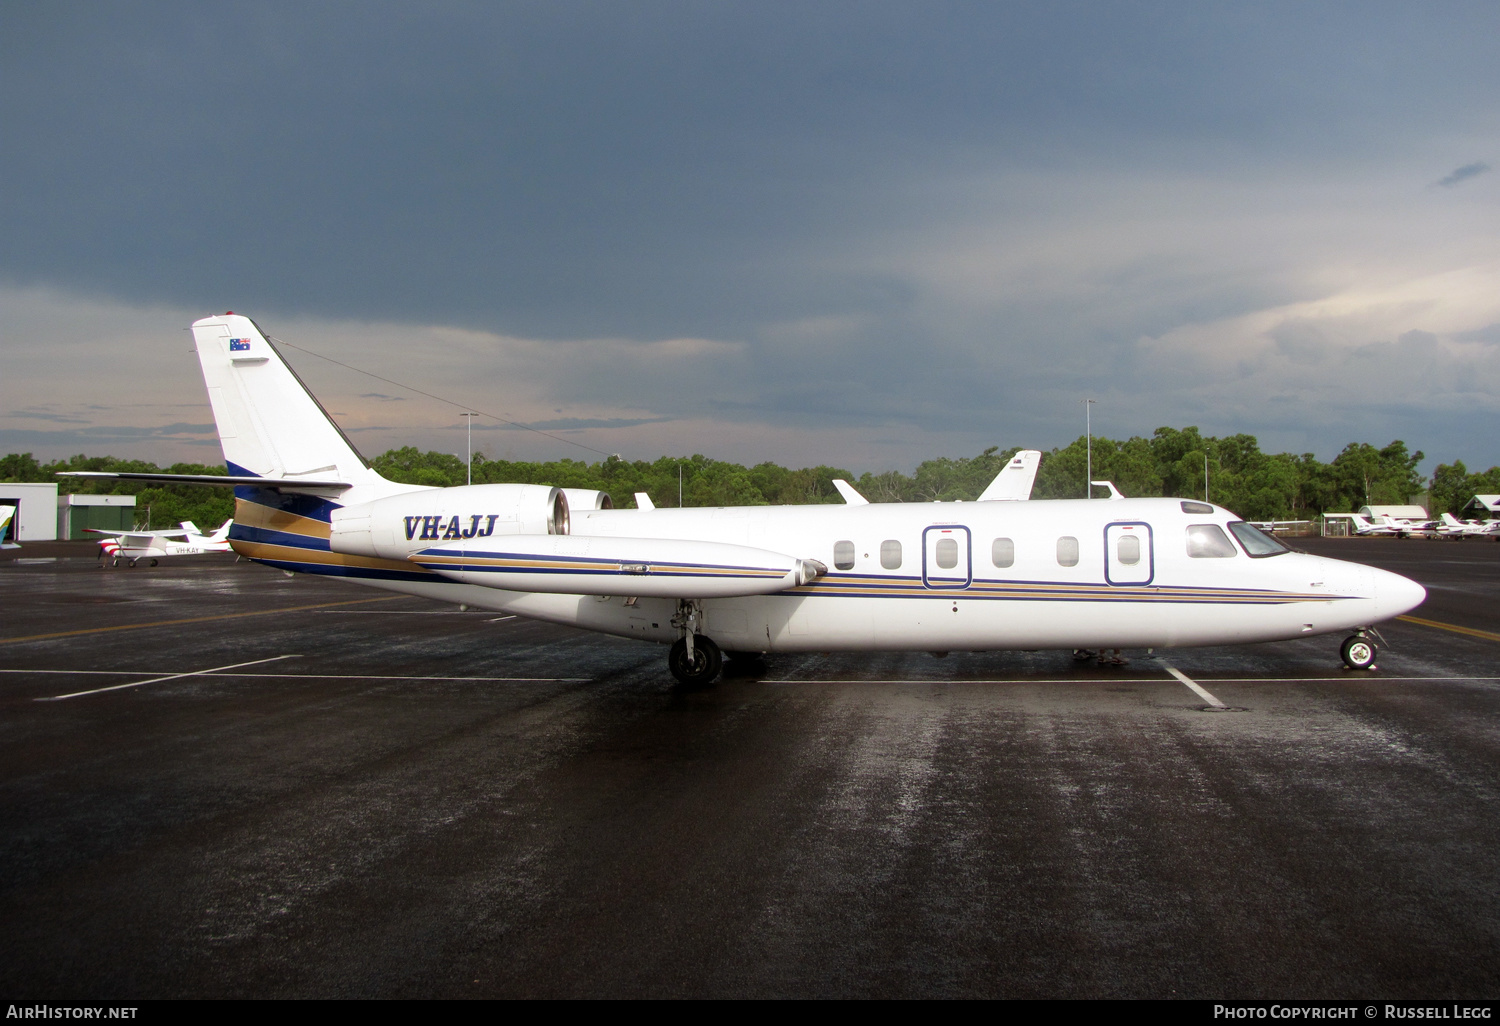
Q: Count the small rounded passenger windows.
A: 6